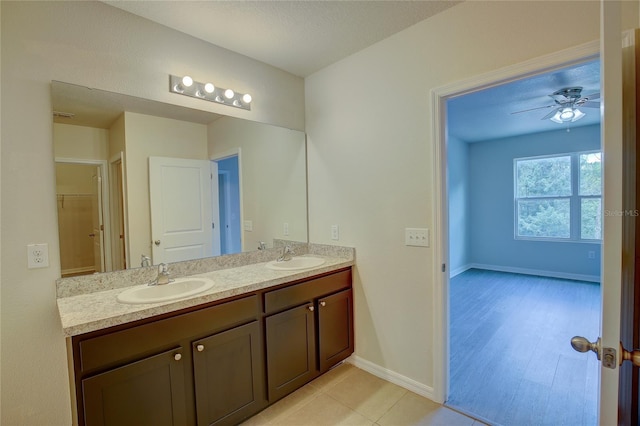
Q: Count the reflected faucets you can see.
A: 2